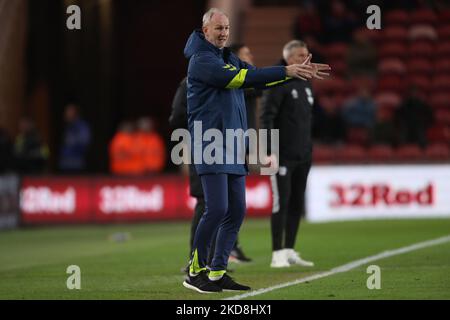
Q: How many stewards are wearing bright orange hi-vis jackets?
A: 2